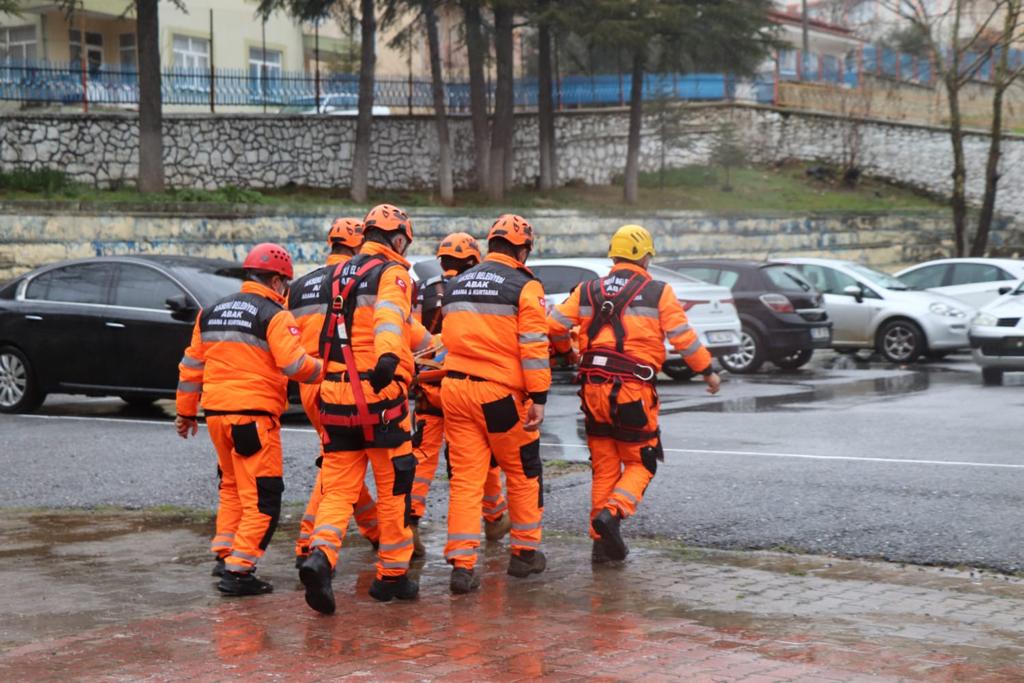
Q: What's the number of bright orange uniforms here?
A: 6